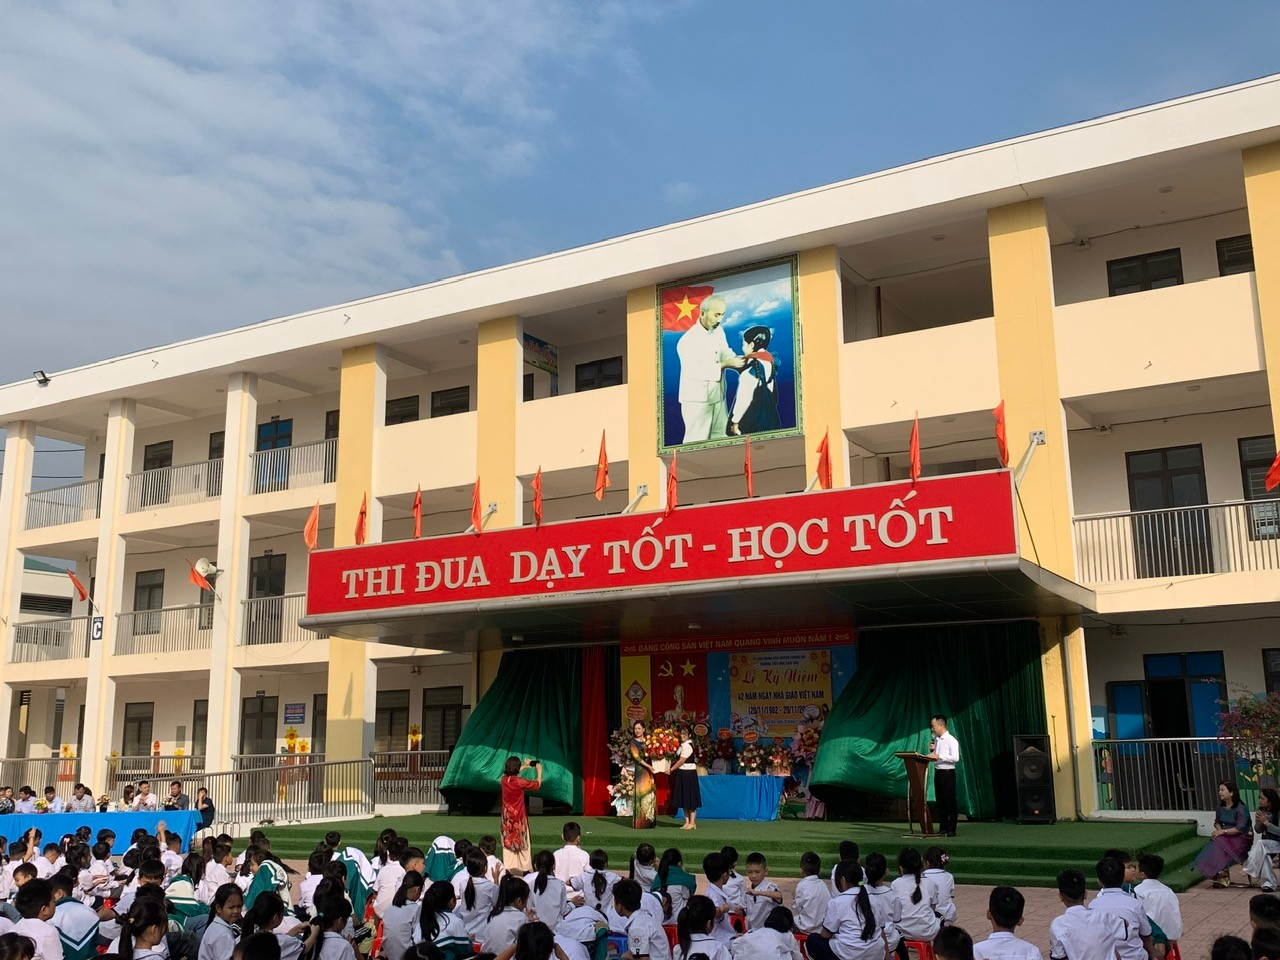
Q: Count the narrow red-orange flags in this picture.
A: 14